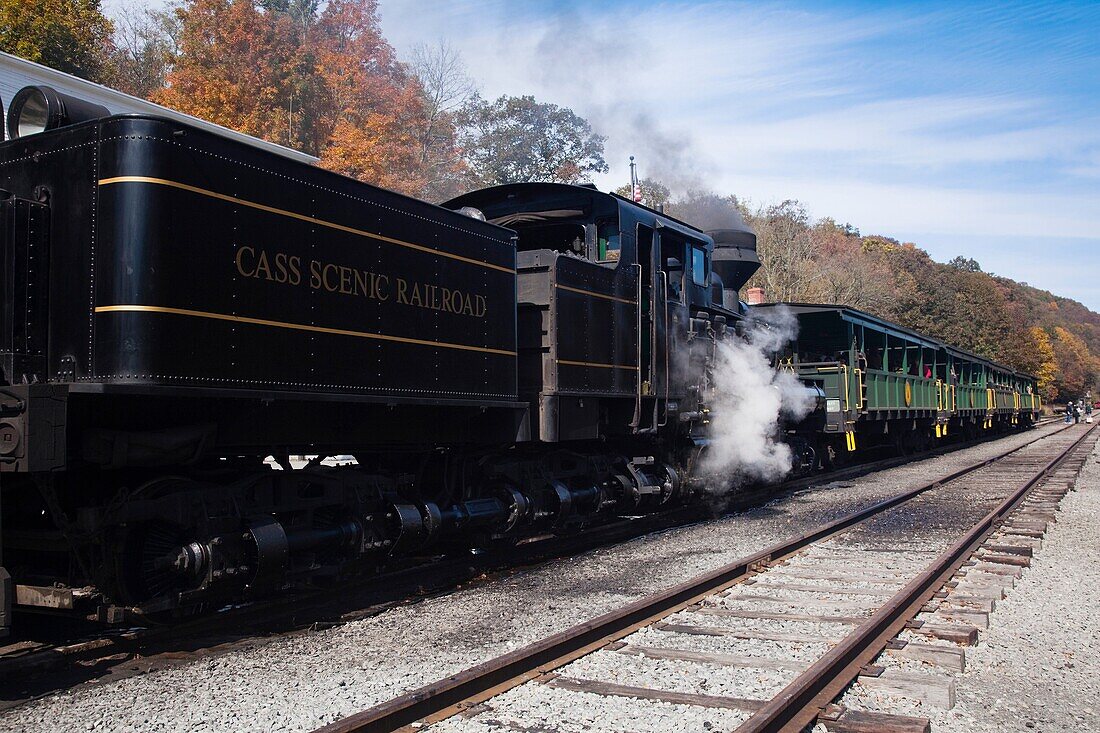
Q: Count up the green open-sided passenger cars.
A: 4